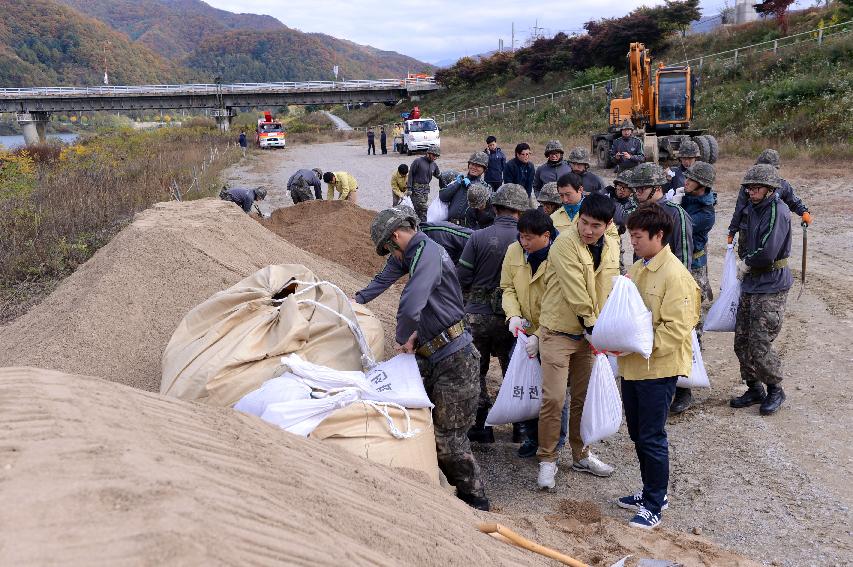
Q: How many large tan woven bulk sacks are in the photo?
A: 2